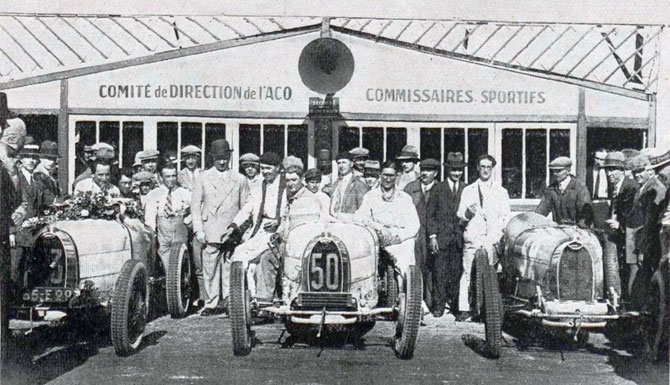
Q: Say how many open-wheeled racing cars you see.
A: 3